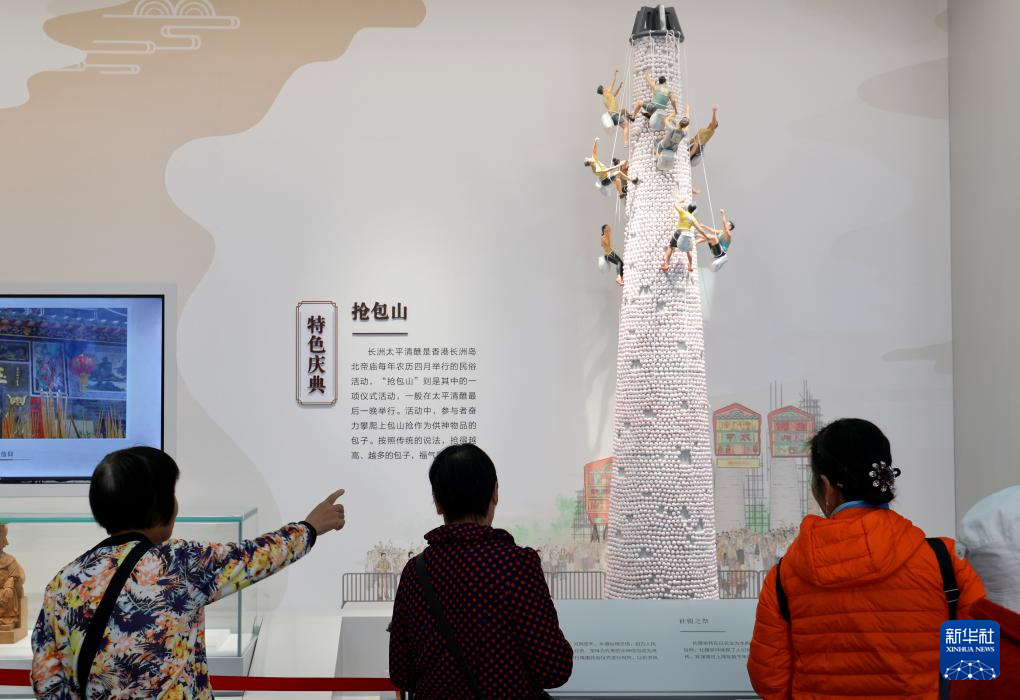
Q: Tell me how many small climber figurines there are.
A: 9